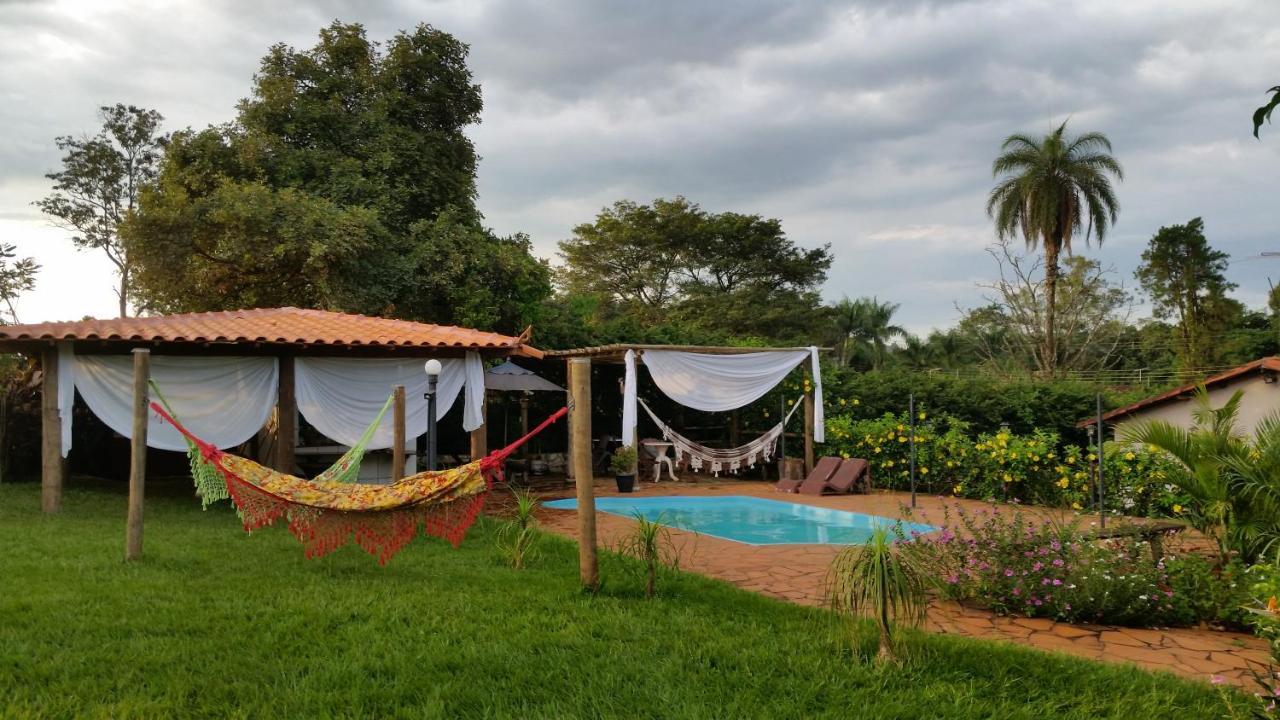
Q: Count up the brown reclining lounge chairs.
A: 2